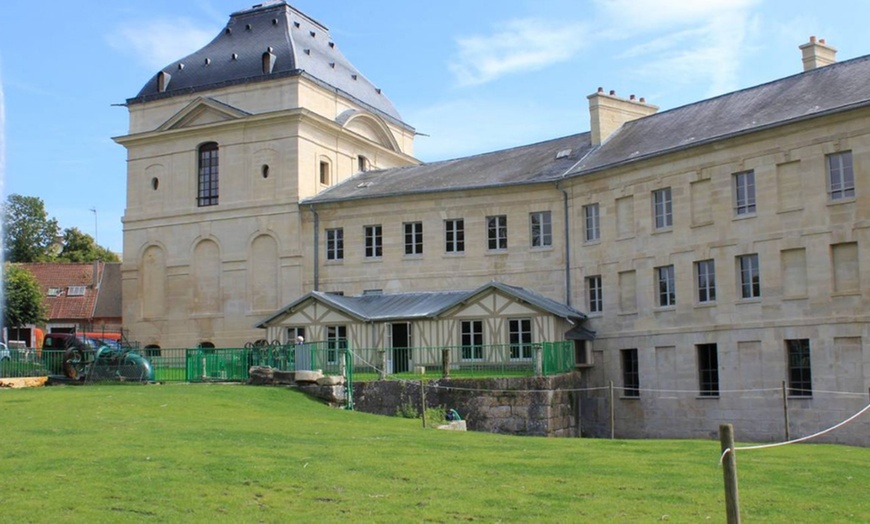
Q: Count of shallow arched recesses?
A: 3